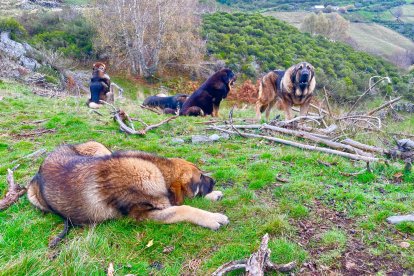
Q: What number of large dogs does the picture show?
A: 4